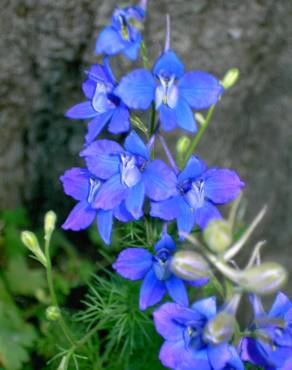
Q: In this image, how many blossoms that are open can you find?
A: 9